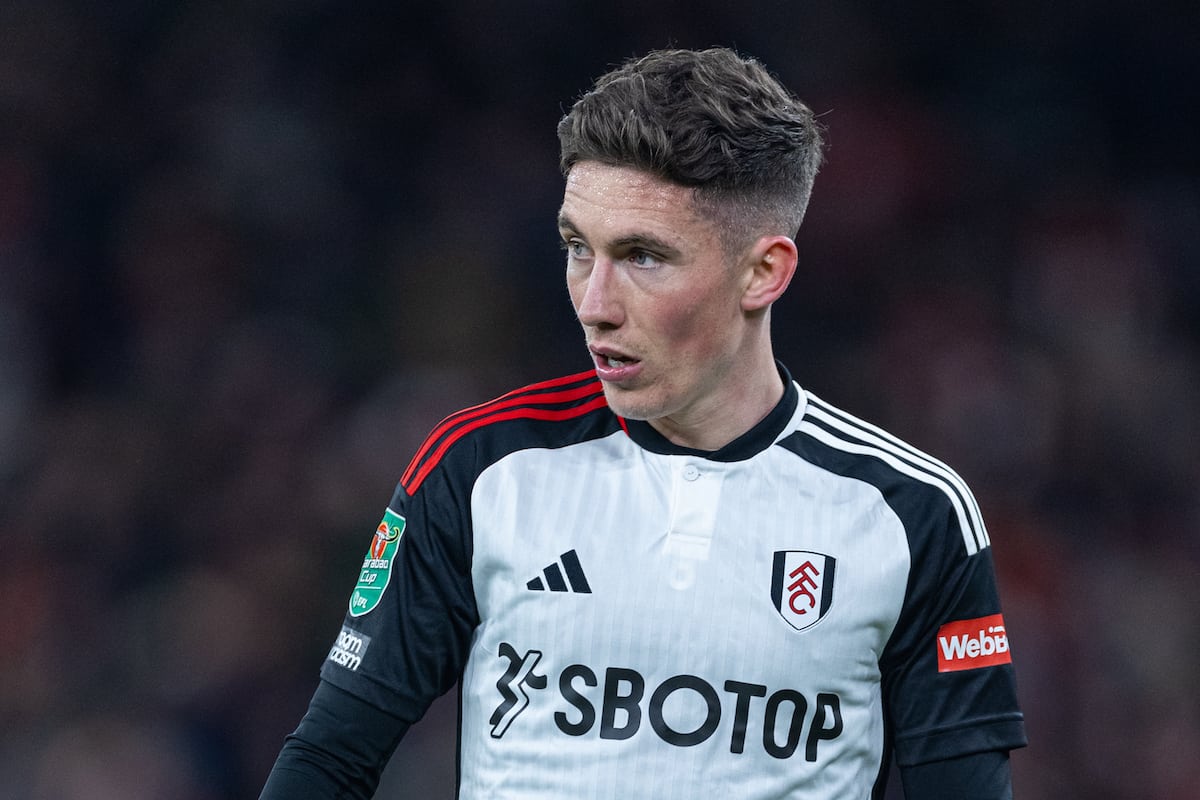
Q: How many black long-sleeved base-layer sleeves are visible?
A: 2